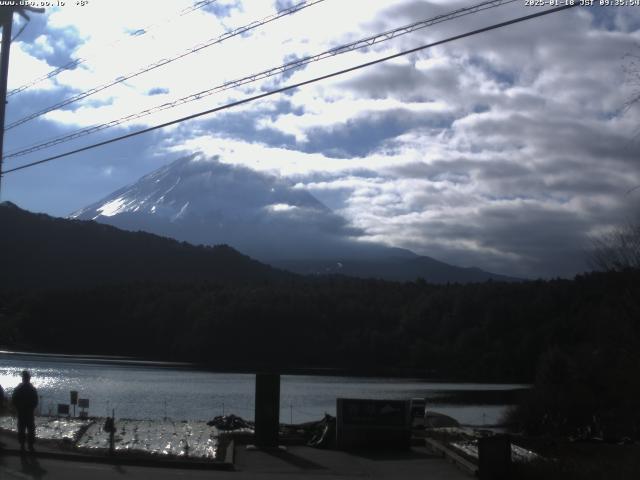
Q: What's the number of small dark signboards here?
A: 3